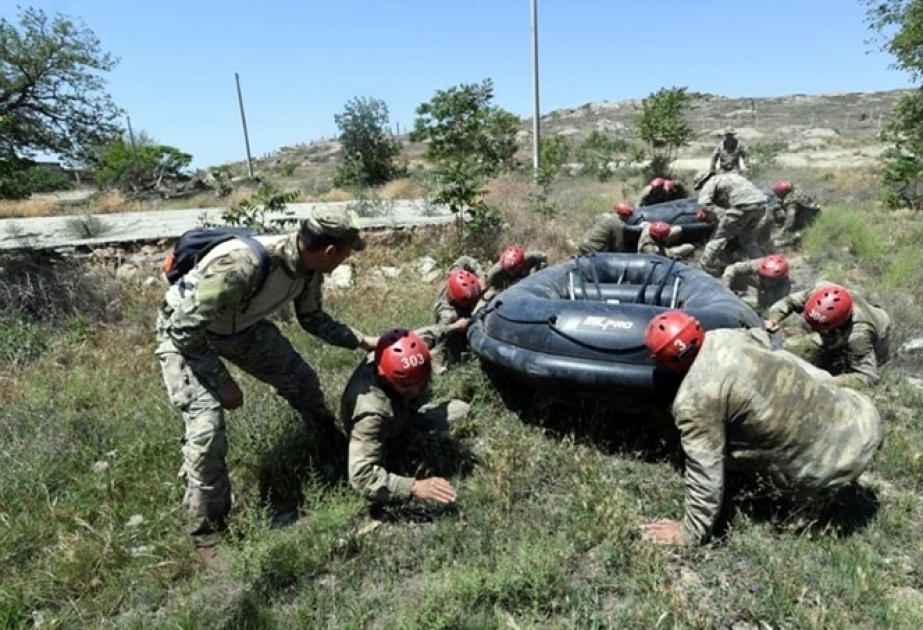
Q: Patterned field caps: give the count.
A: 3